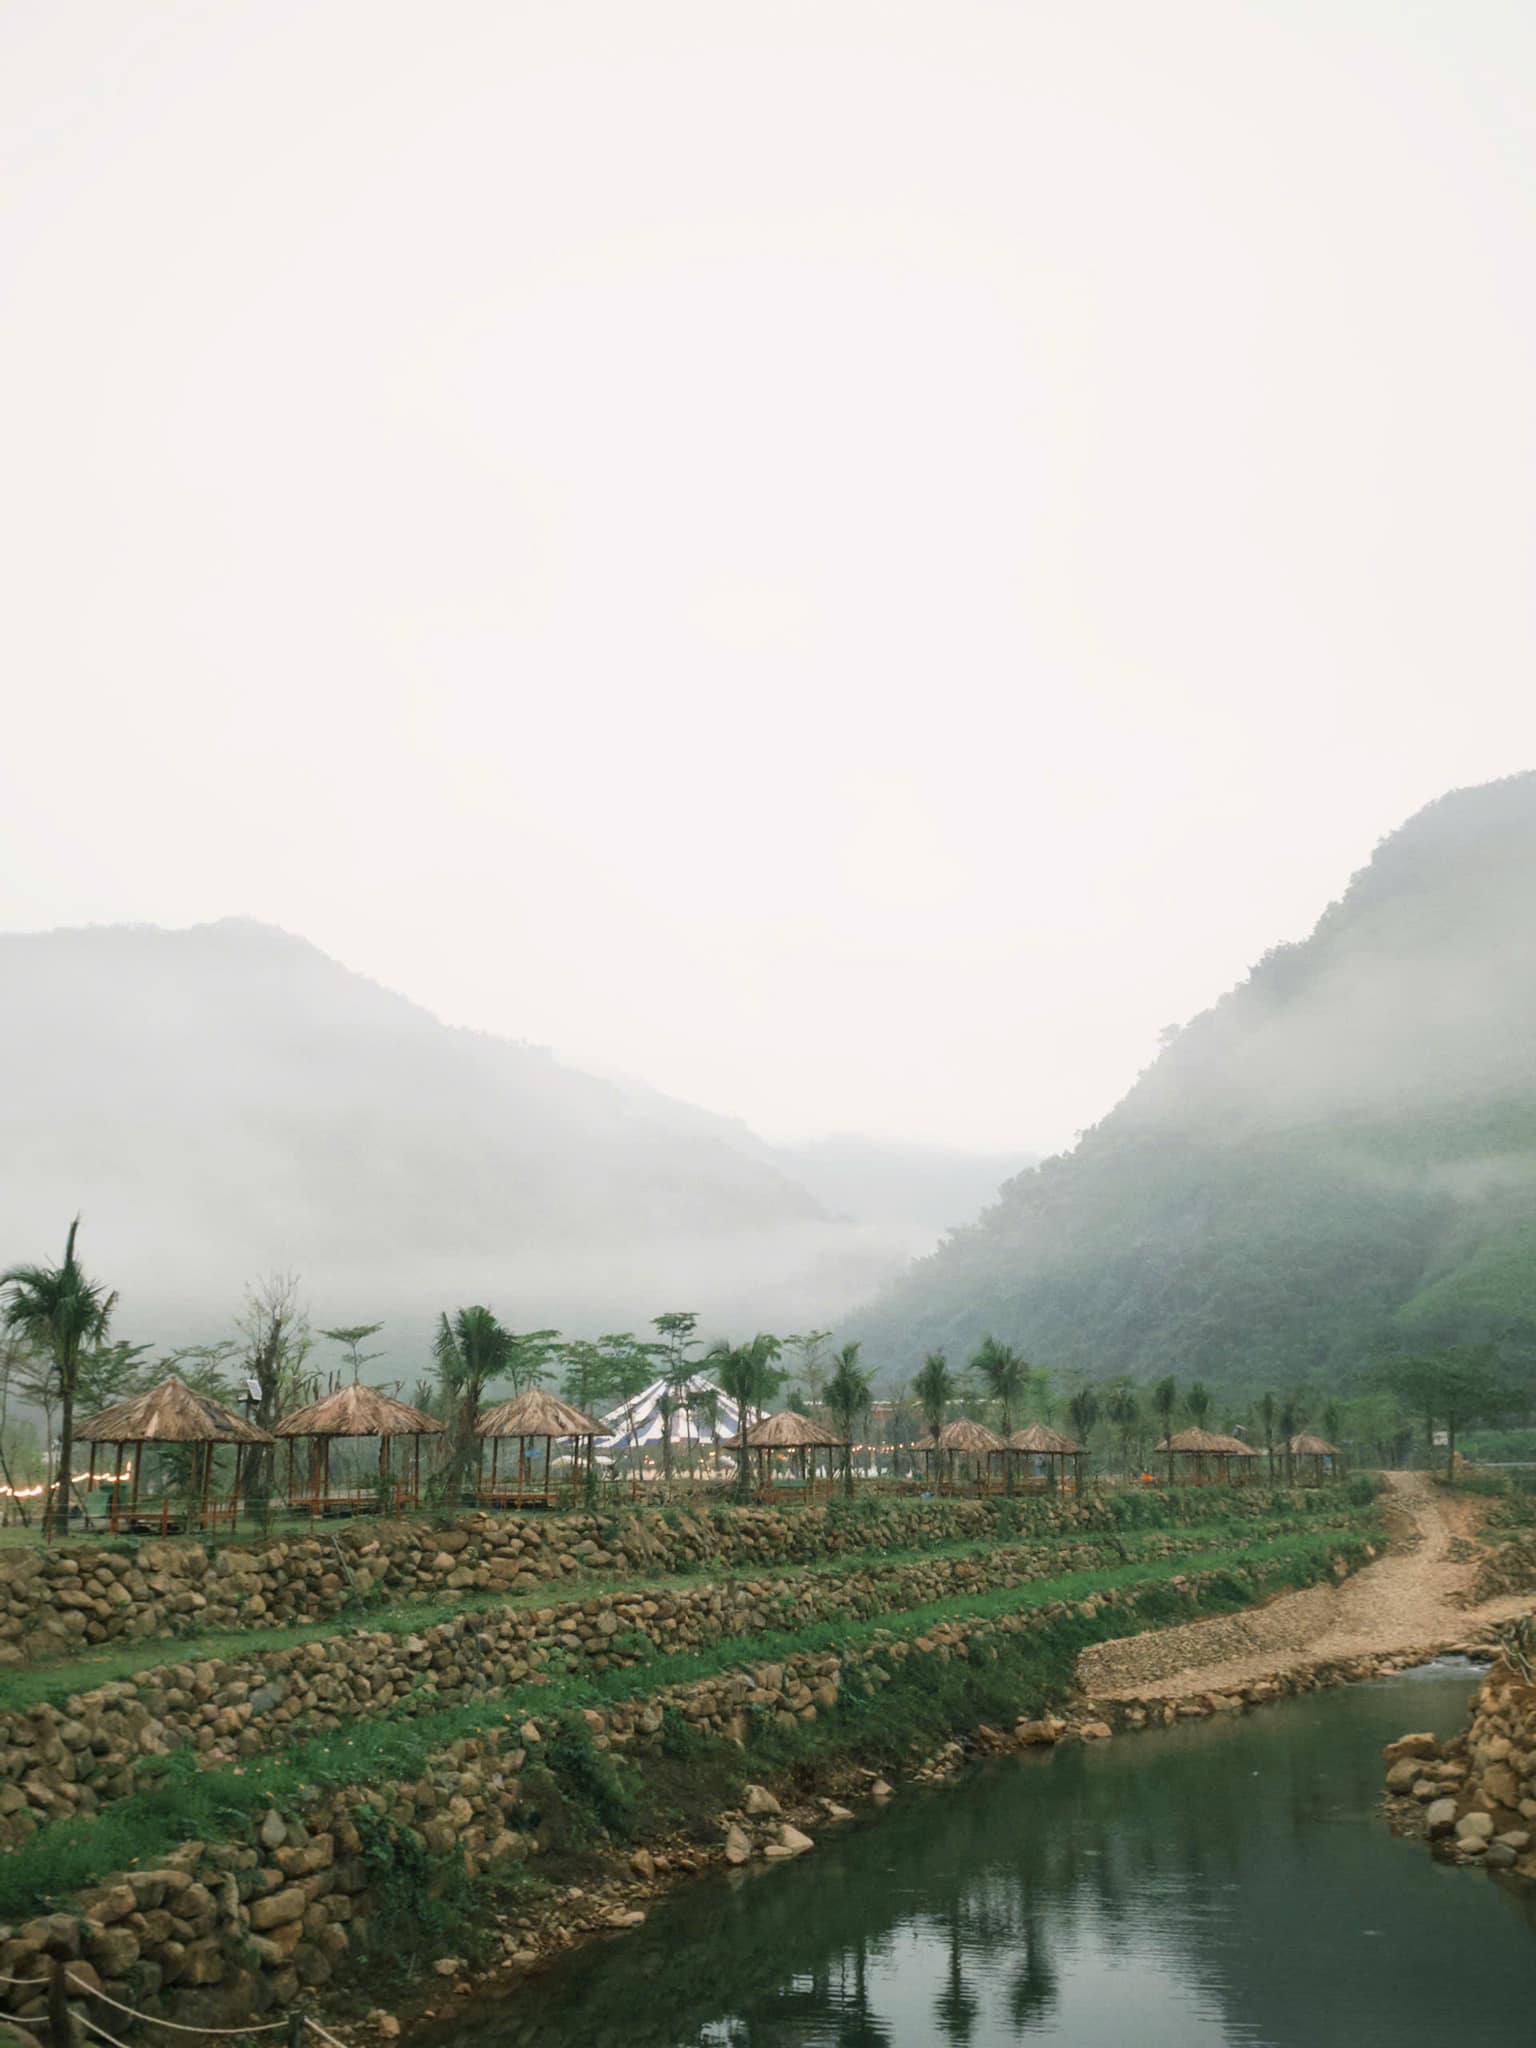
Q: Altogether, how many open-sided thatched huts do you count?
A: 9